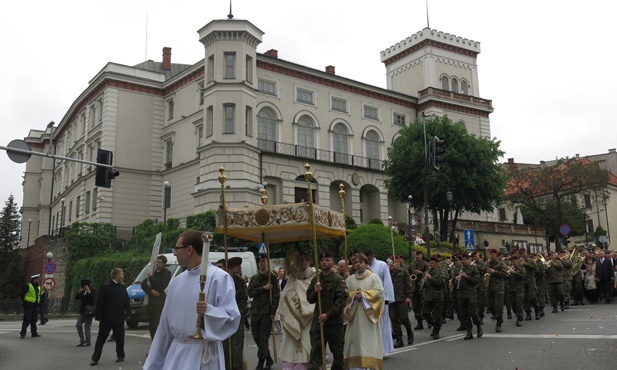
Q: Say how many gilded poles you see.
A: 4